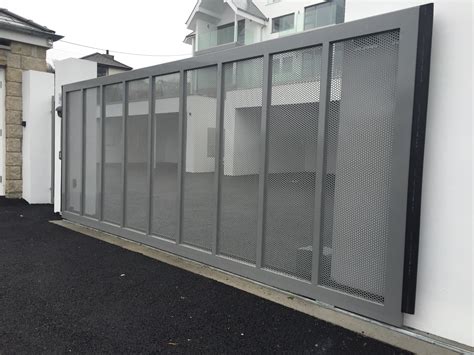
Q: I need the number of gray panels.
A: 9